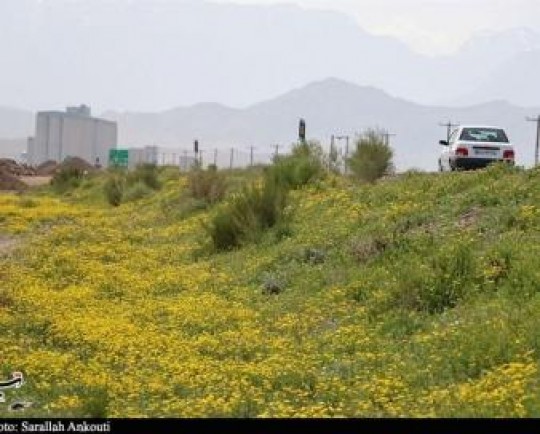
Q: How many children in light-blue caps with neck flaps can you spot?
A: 0